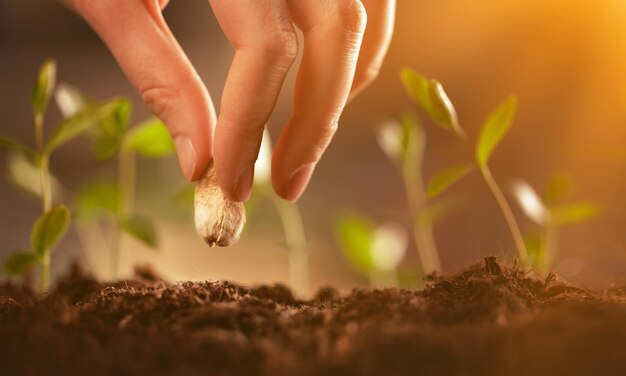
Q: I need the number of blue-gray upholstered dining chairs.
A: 0